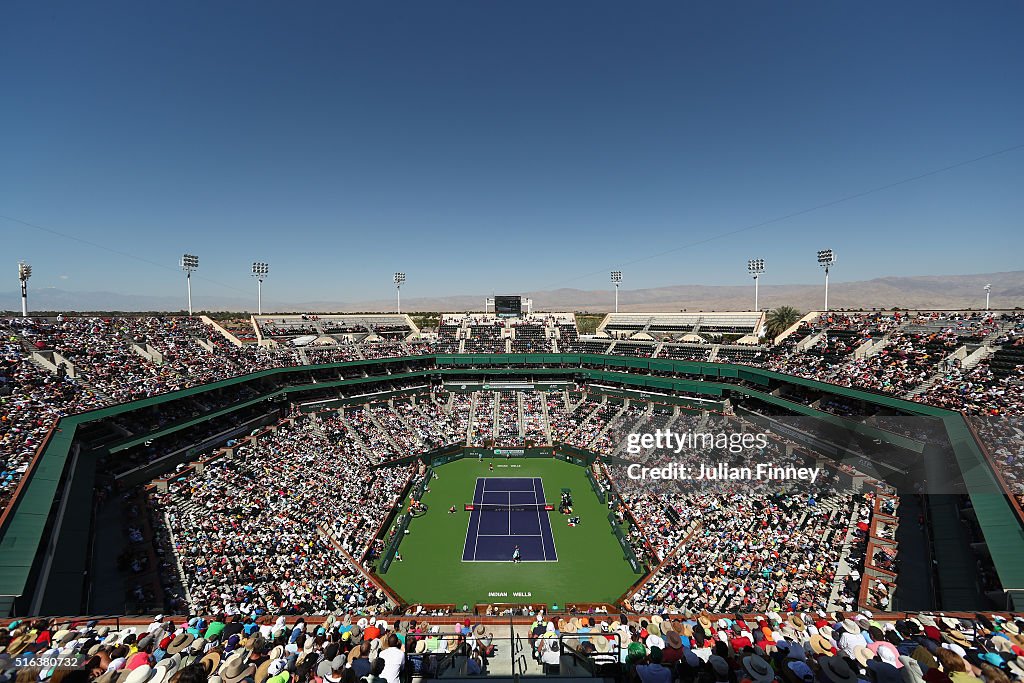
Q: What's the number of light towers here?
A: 8